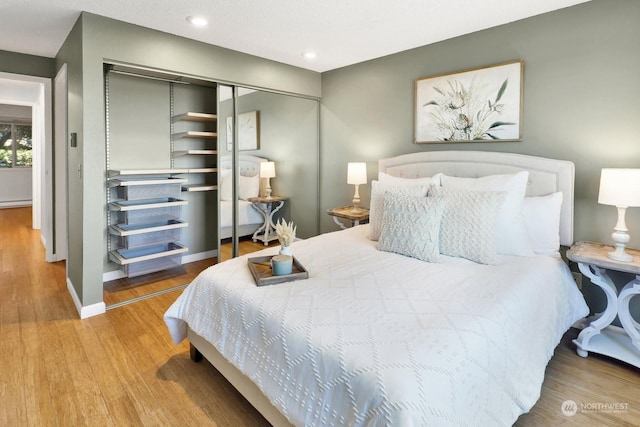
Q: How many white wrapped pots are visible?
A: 1